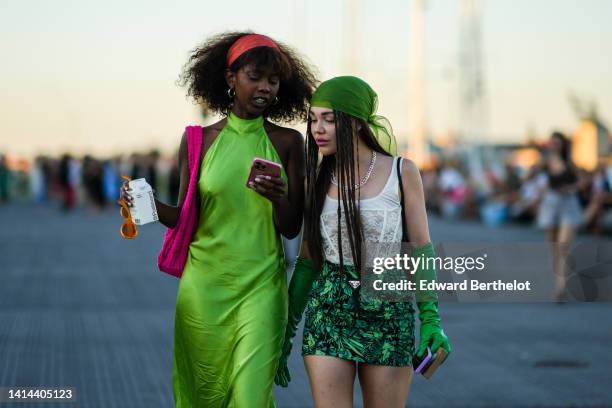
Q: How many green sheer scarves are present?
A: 1